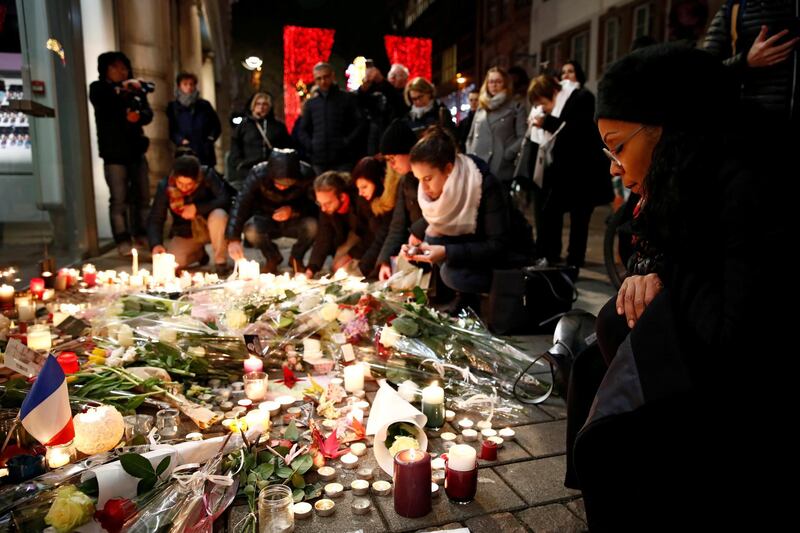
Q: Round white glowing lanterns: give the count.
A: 1